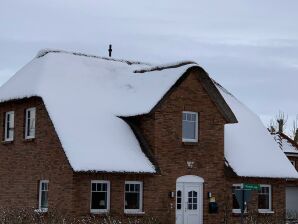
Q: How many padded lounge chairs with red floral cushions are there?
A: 0